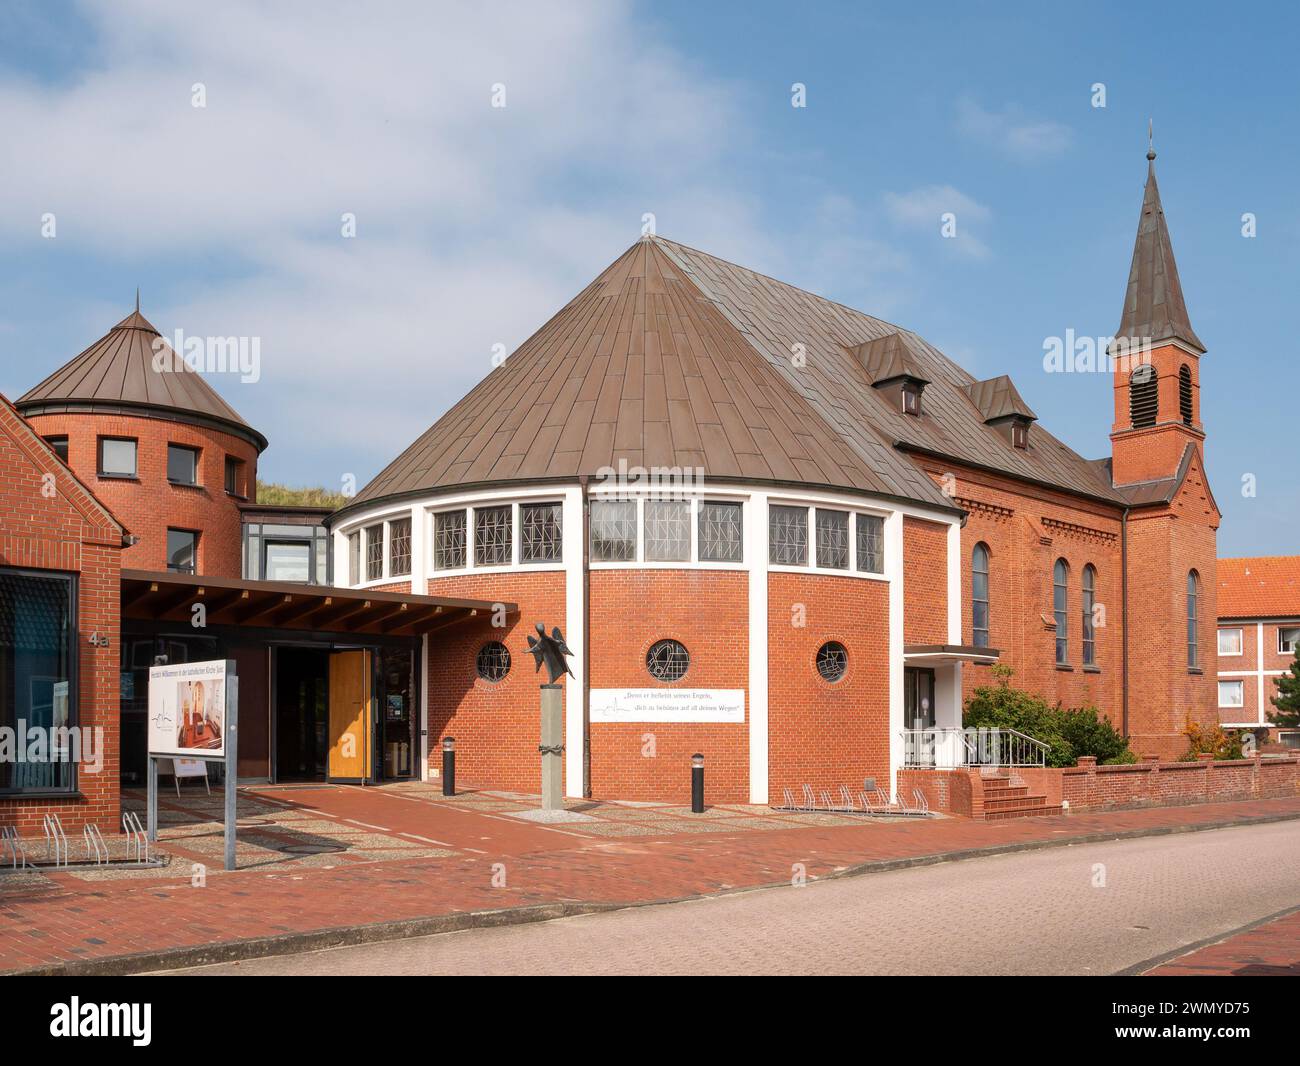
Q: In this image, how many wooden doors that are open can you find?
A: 1